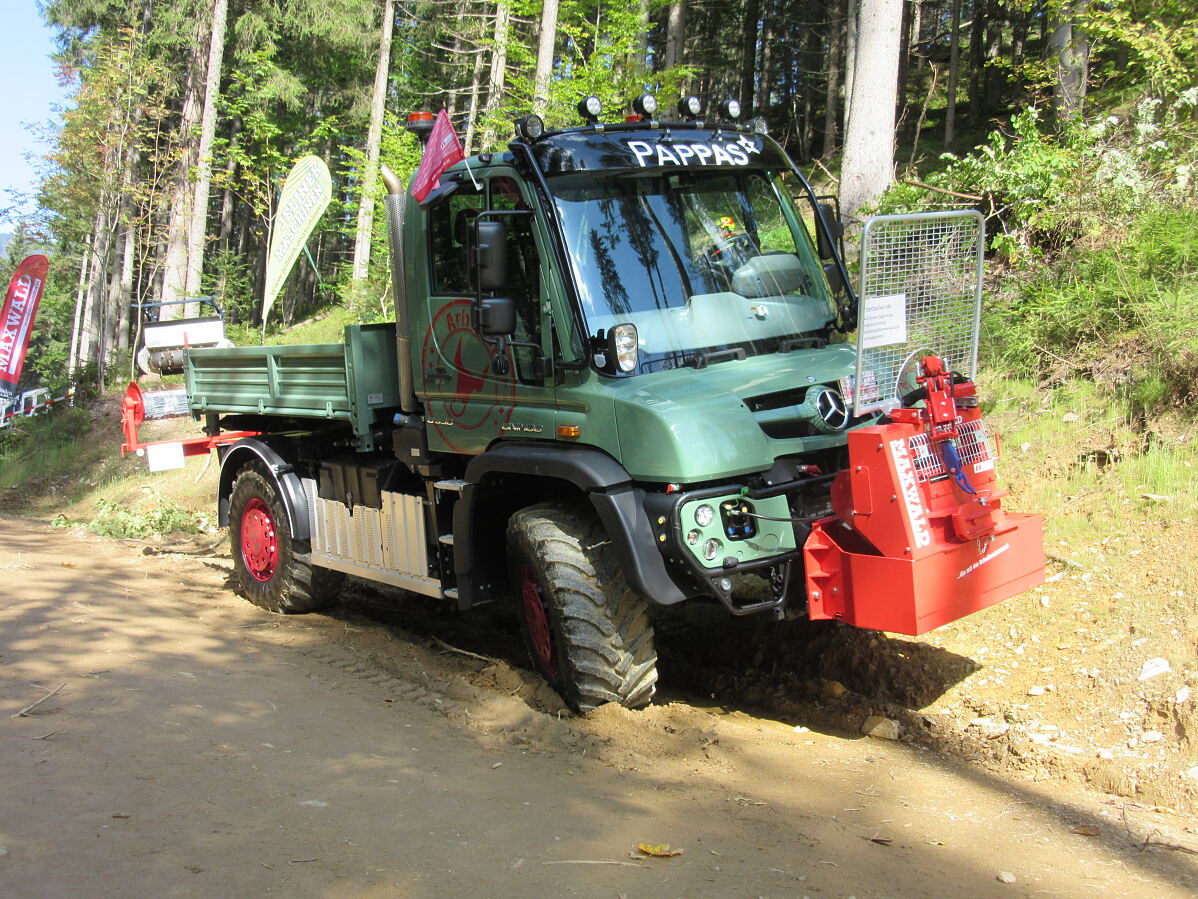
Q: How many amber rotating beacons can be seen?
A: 2